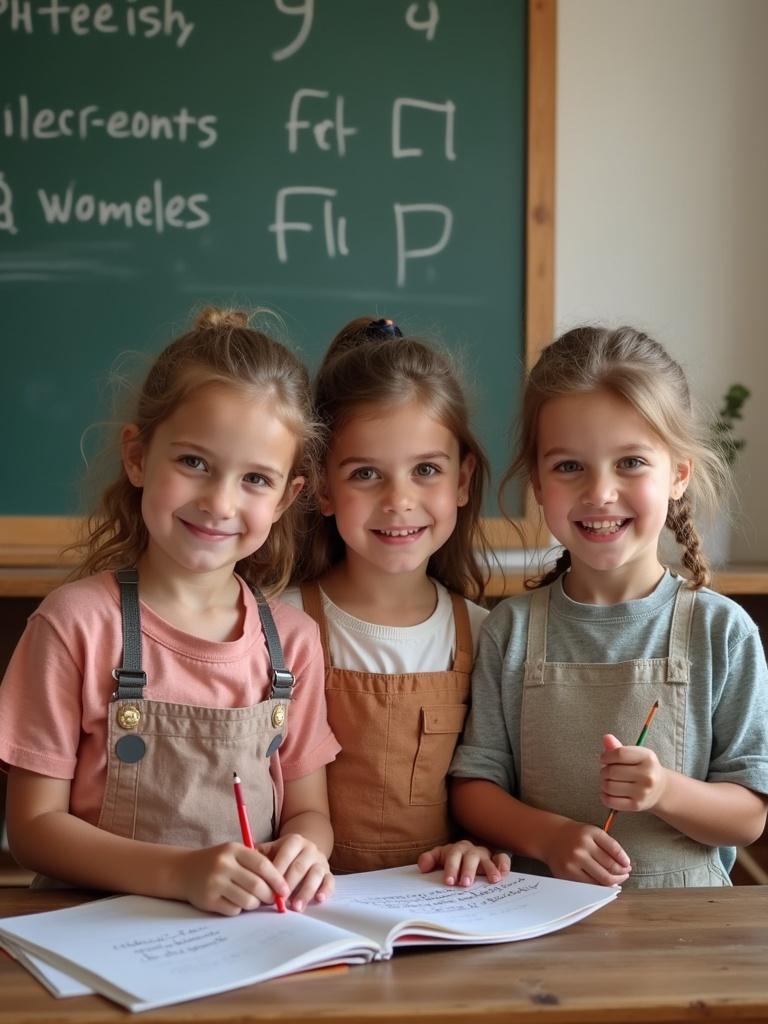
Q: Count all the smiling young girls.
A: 3